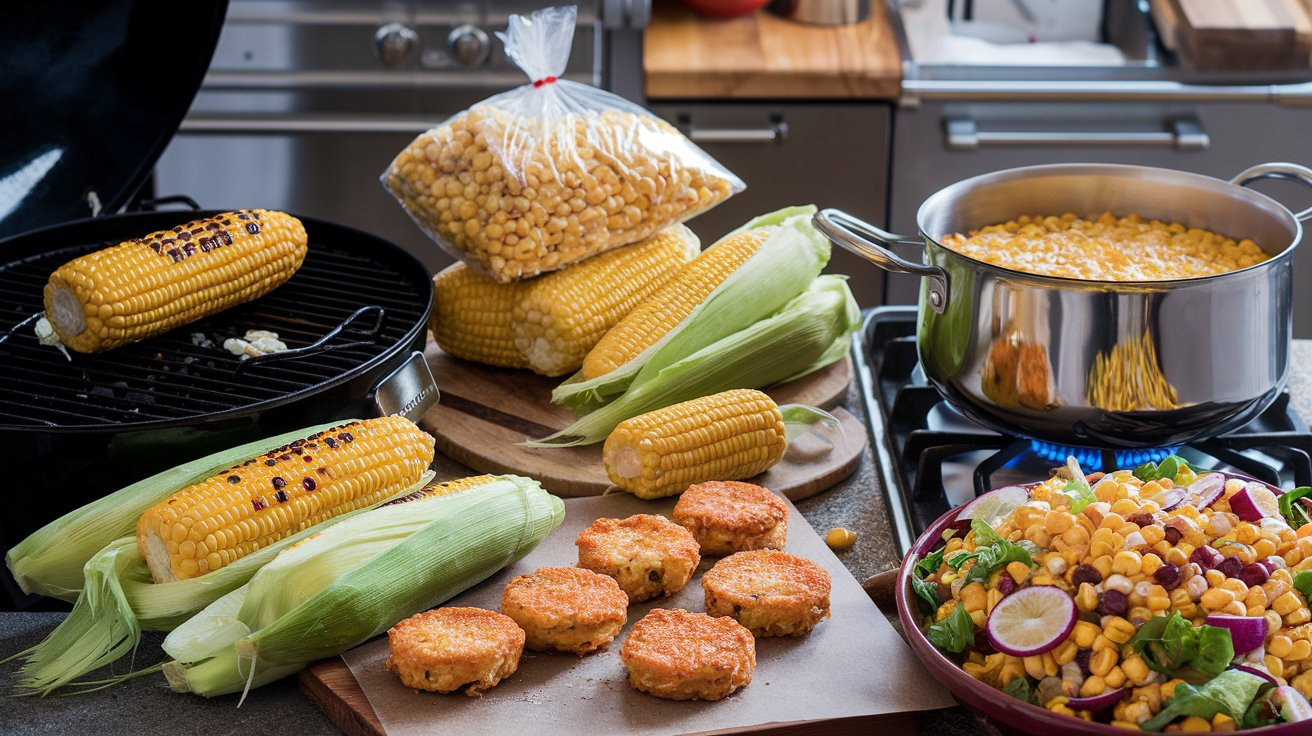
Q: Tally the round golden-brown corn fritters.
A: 6